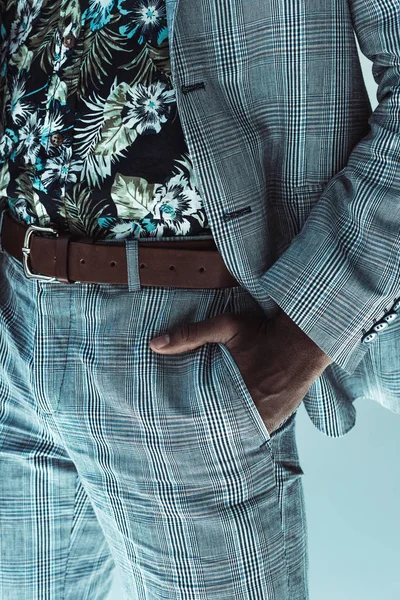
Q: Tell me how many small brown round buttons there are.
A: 2